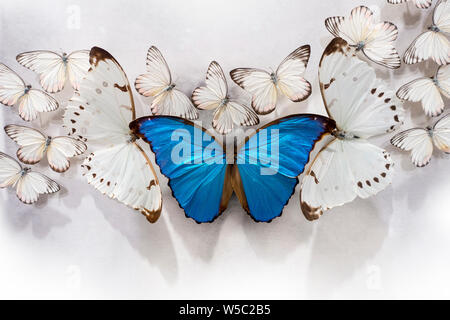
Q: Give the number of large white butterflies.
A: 2